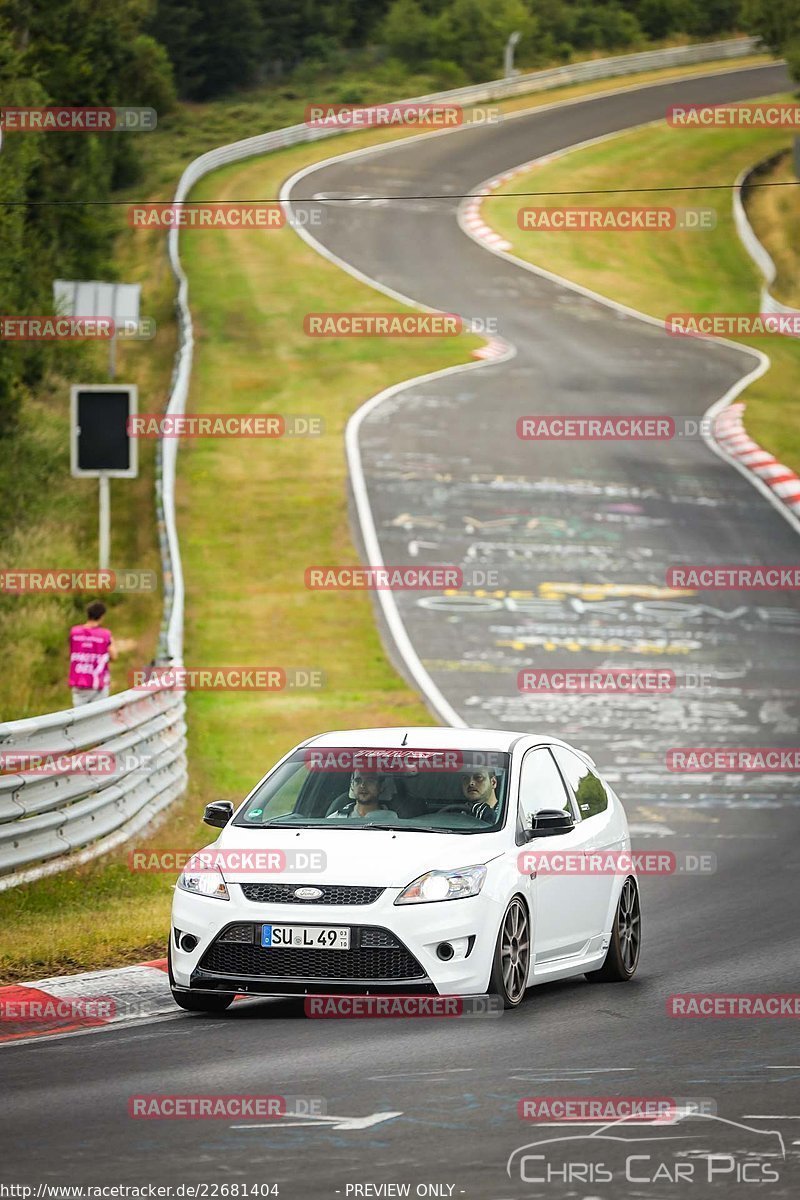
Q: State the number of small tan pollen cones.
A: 0